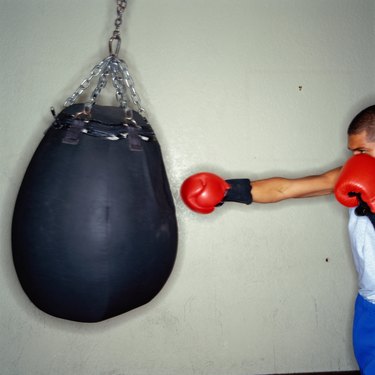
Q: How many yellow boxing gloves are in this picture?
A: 0